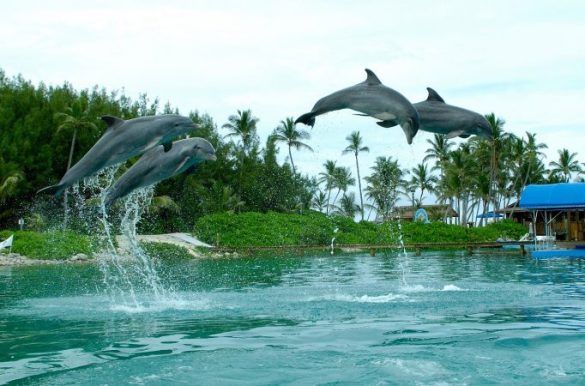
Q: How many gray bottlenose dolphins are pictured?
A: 4